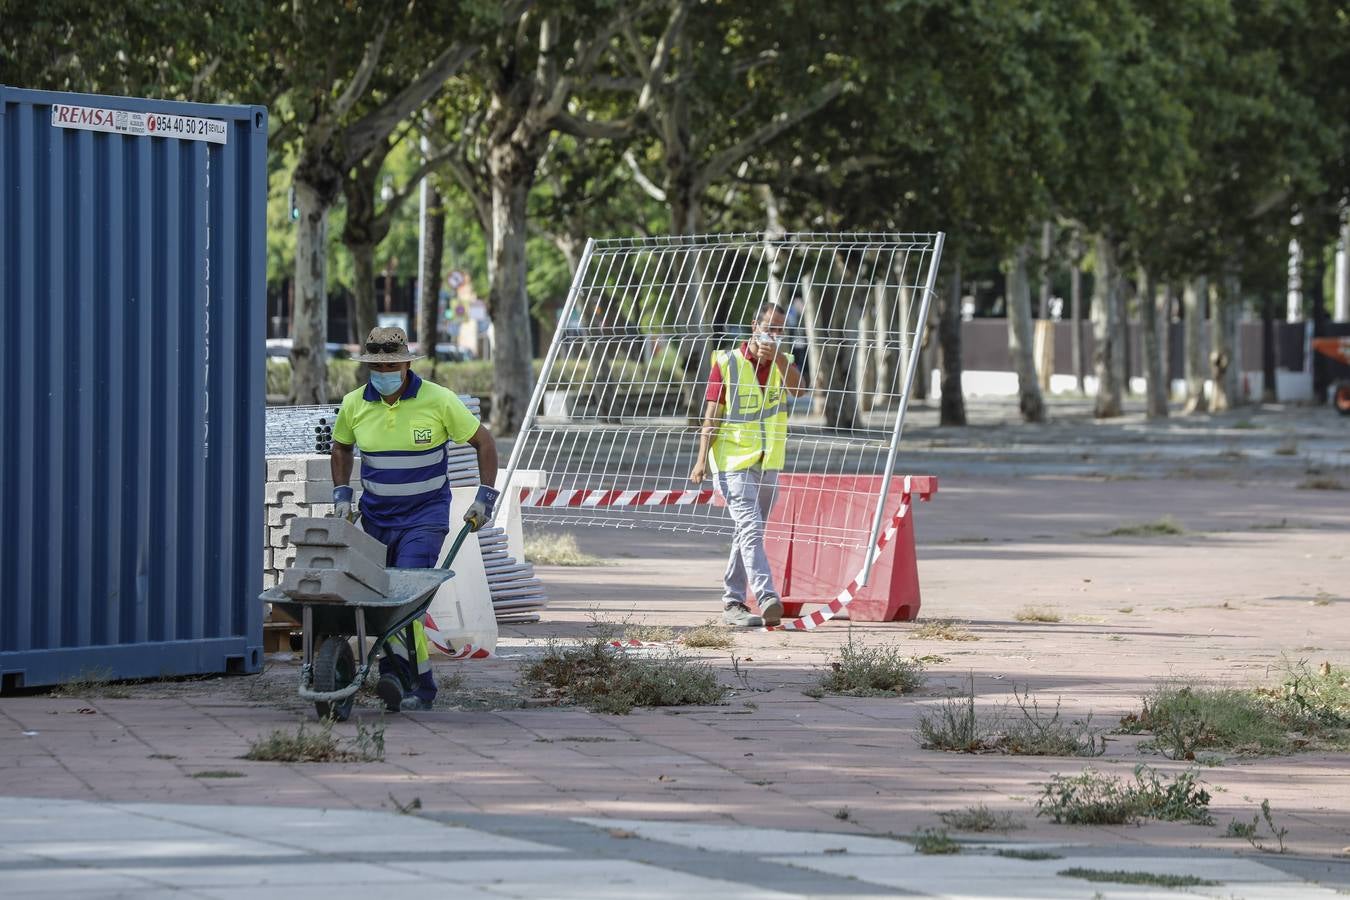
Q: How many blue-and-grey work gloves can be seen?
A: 2